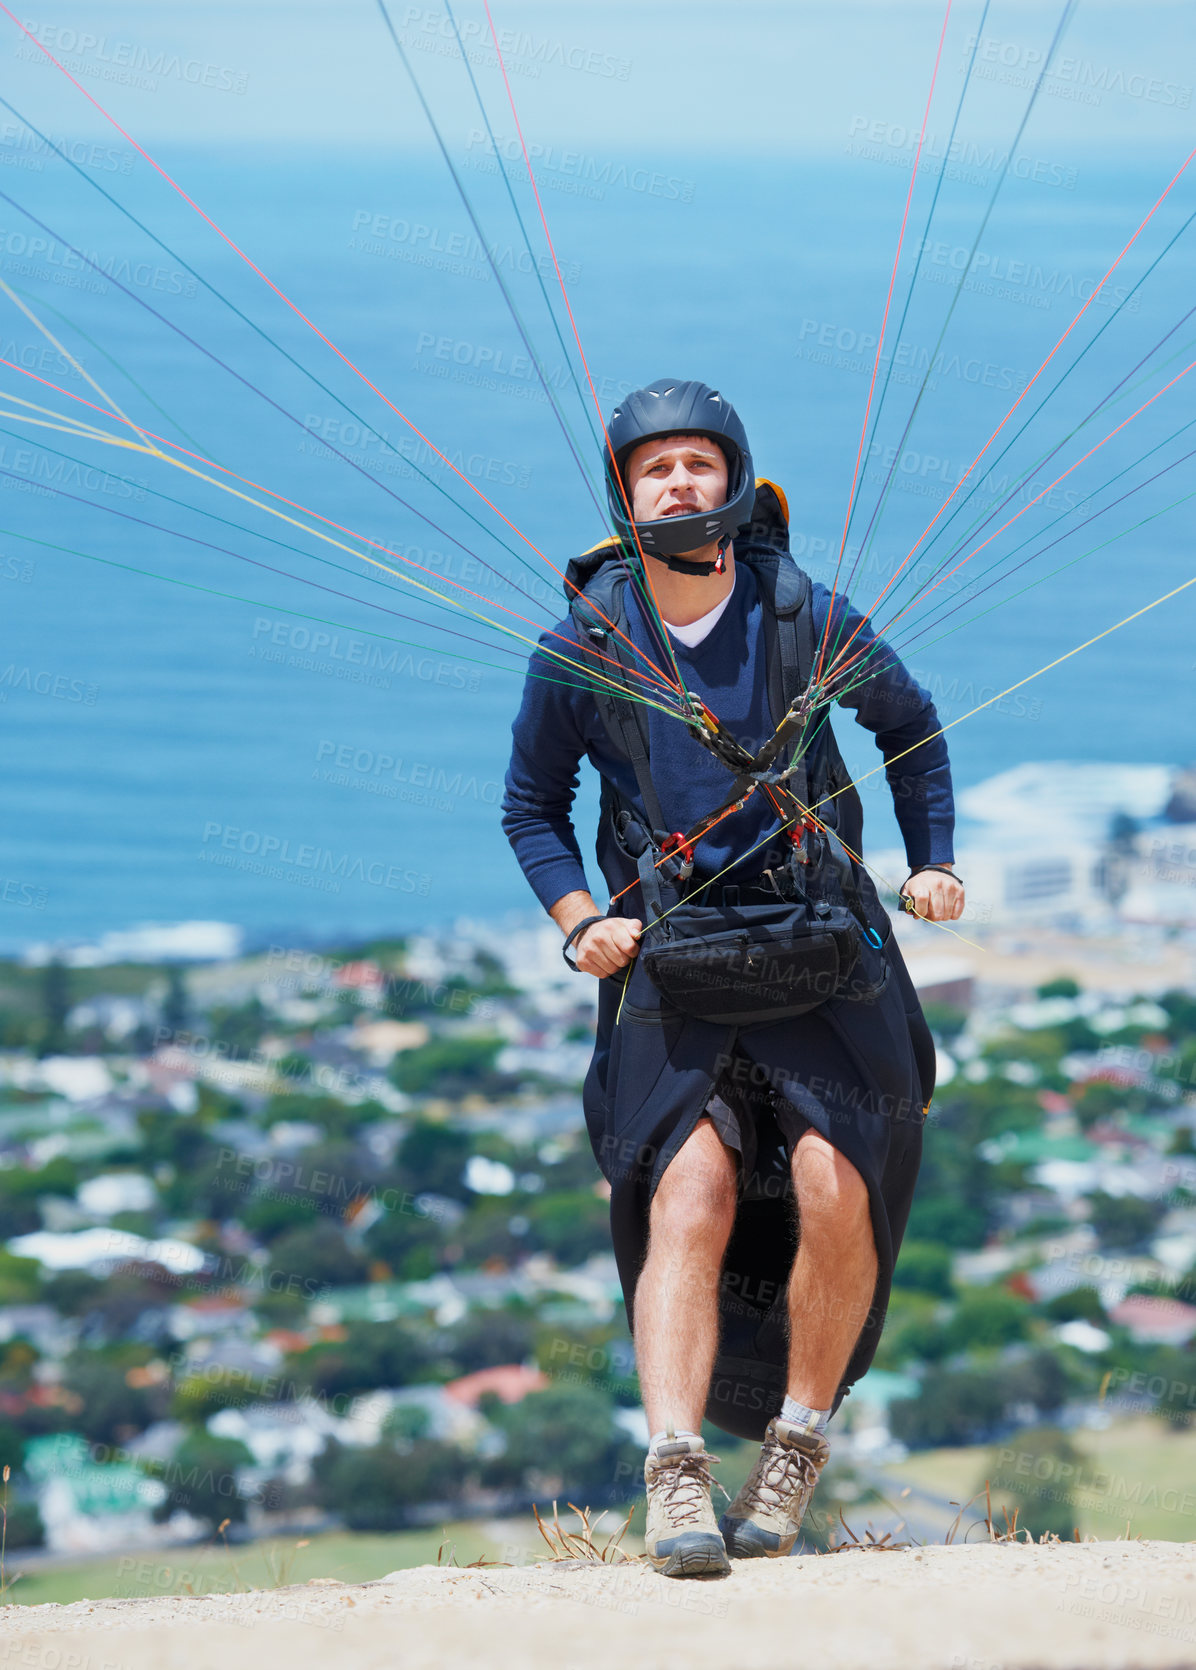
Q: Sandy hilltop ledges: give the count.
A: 1